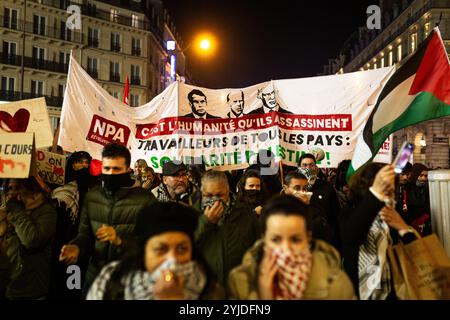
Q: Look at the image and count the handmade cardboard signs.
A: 3